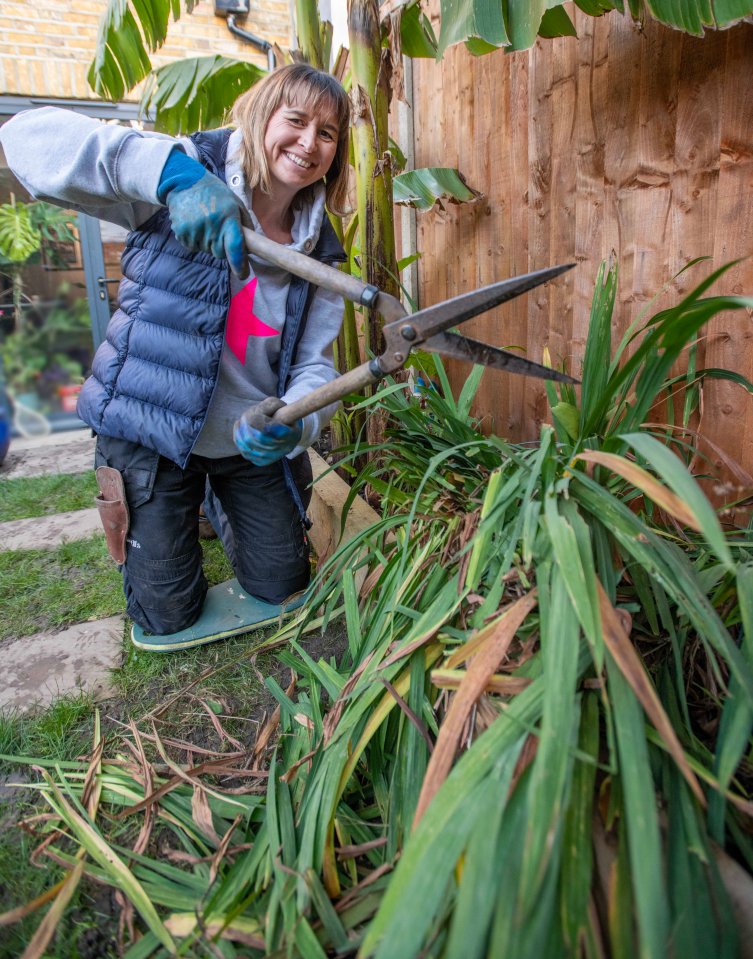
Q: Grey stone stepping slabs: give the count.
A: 3